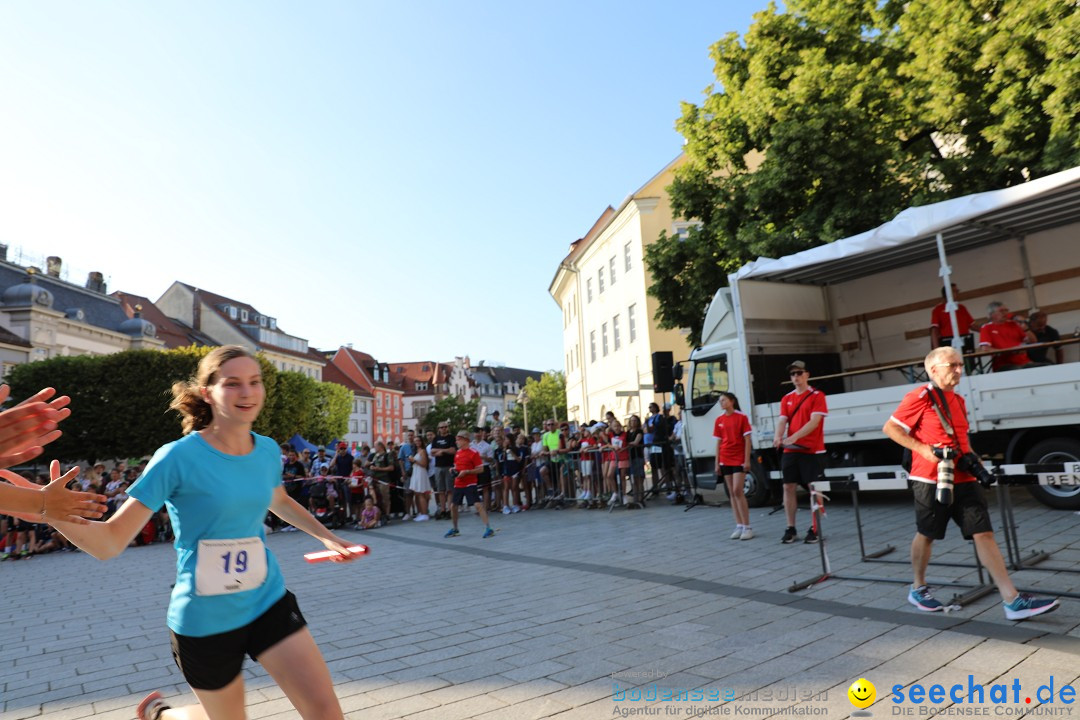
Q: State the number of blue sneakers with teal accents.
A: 2